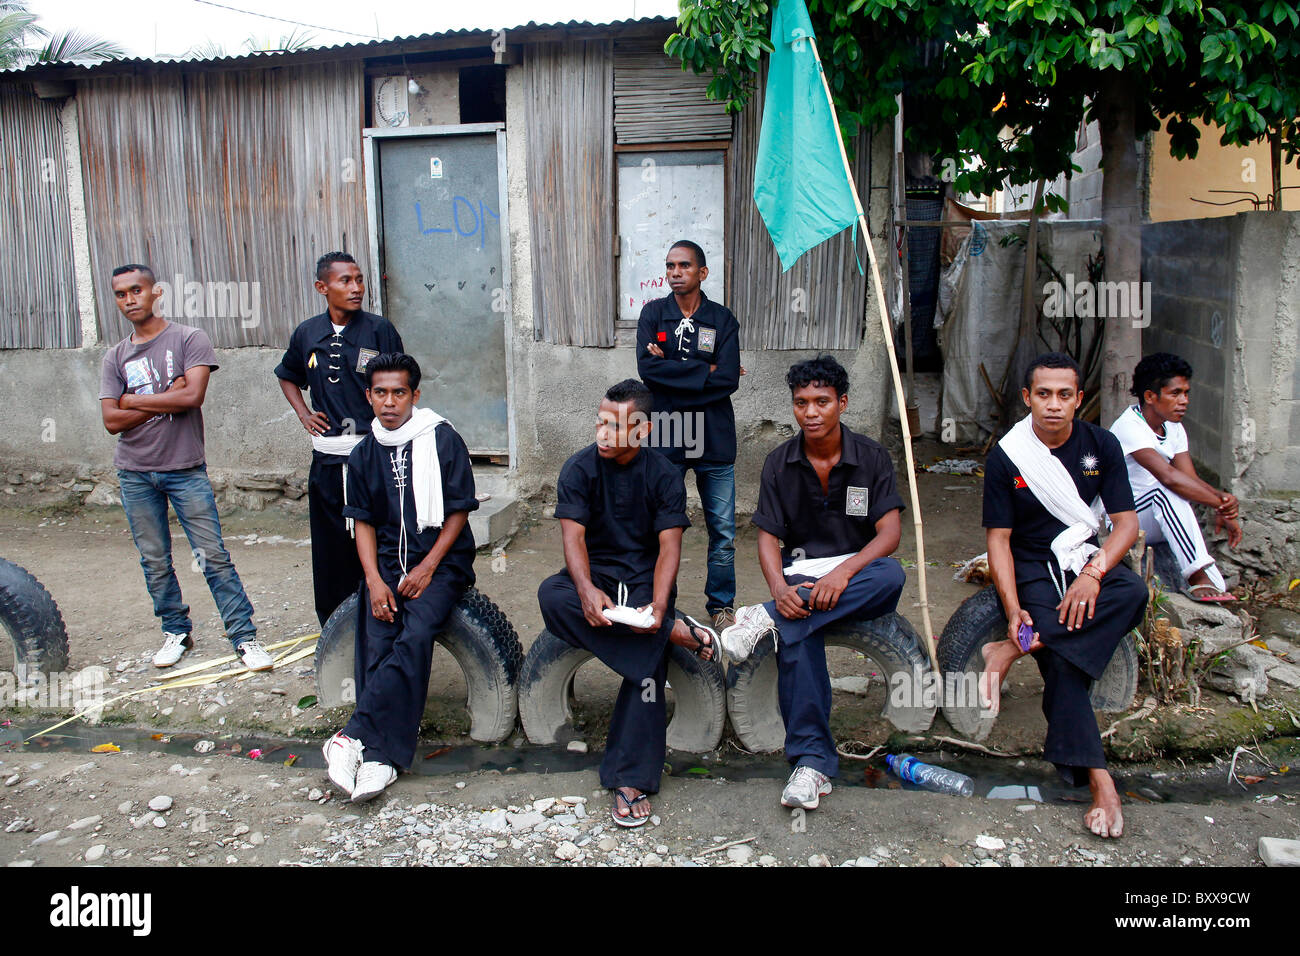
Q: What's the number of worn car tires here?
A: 5